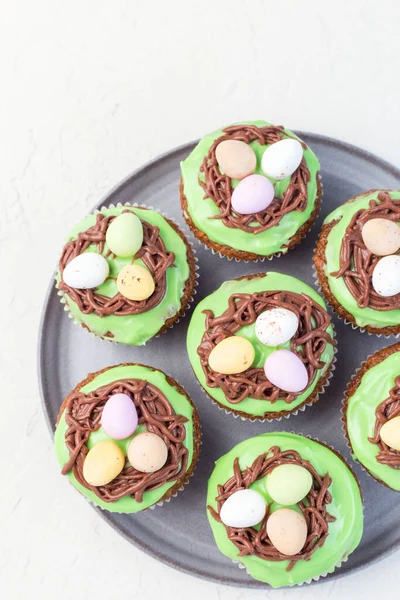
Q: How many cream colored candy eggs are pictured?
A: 4